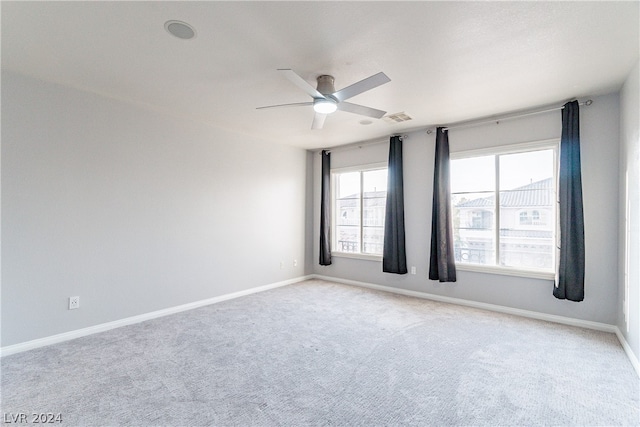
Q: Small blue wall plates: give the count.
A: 0